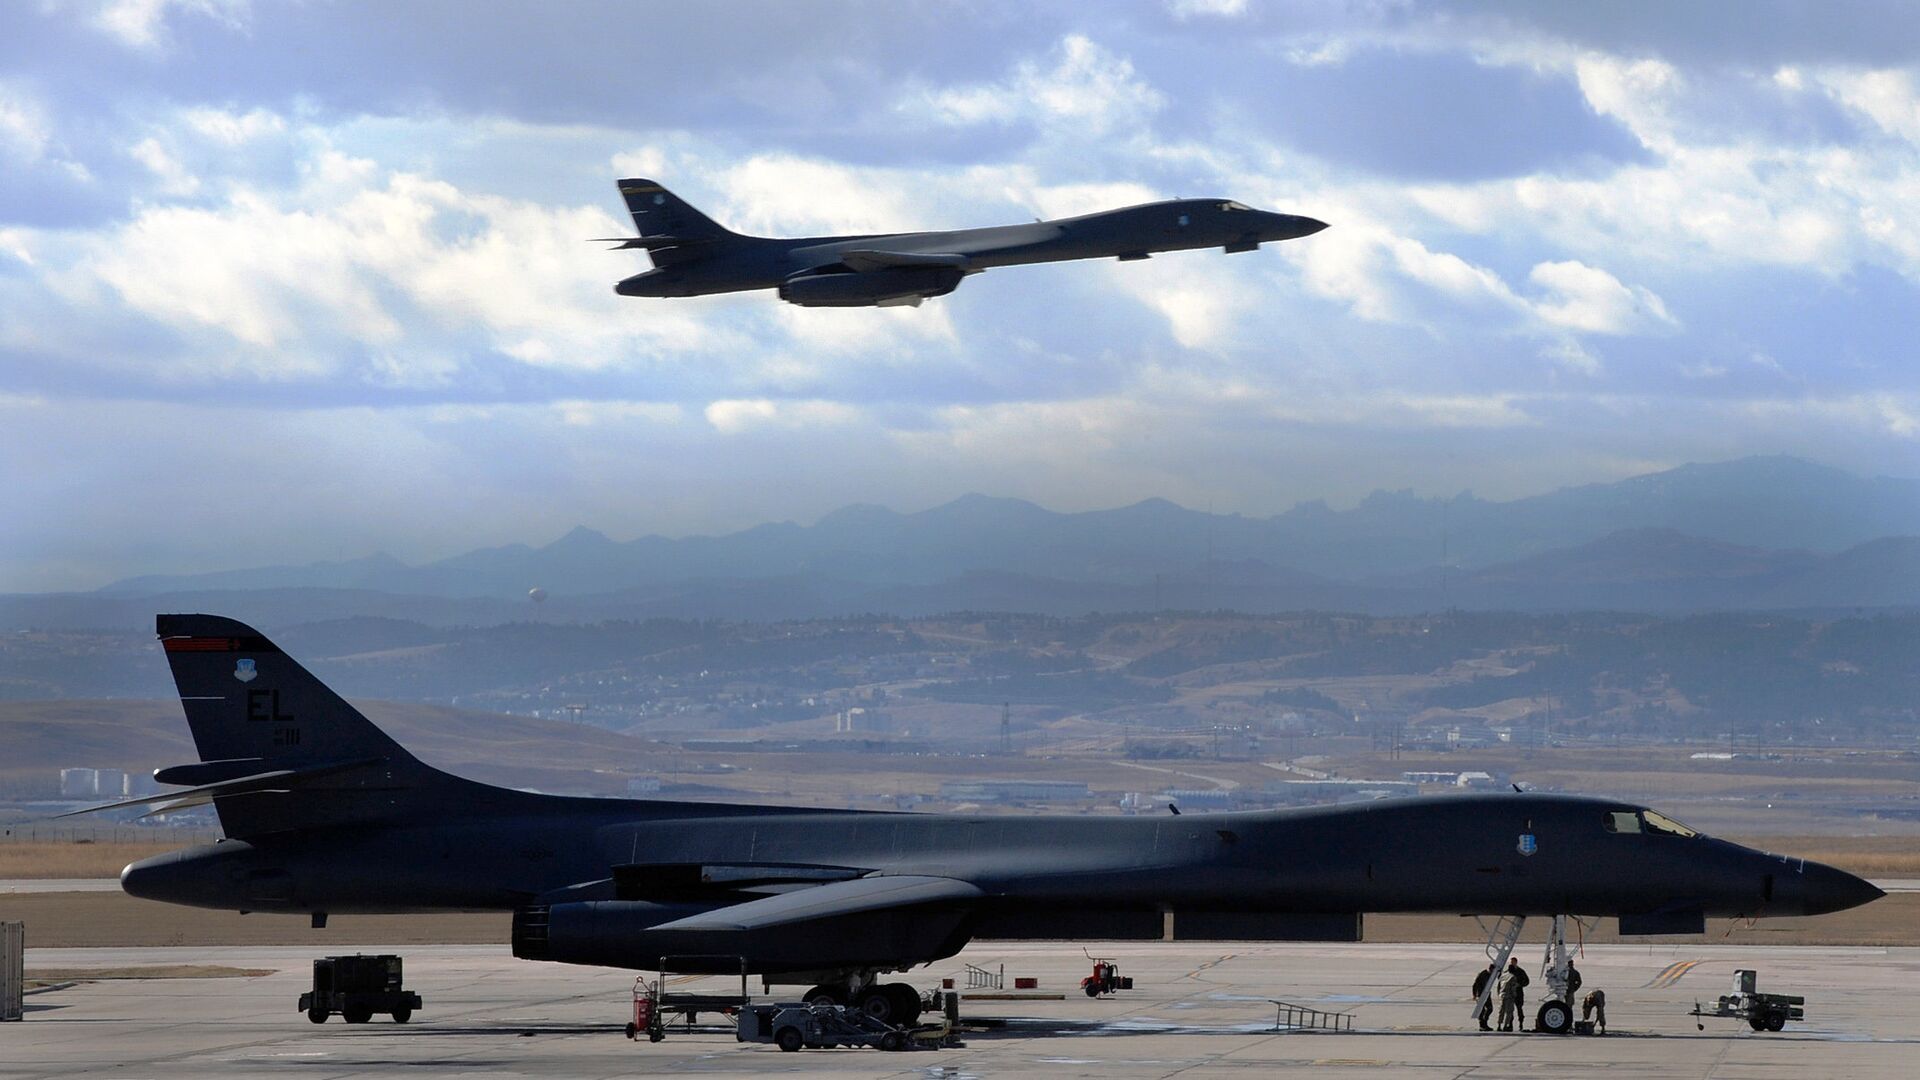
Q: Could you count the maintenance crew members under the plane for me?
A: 5